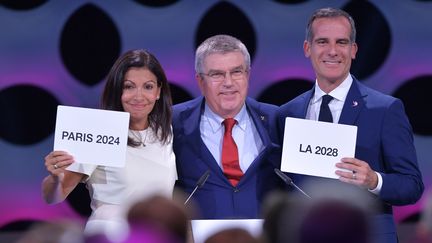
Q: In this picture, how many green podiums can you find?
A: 0